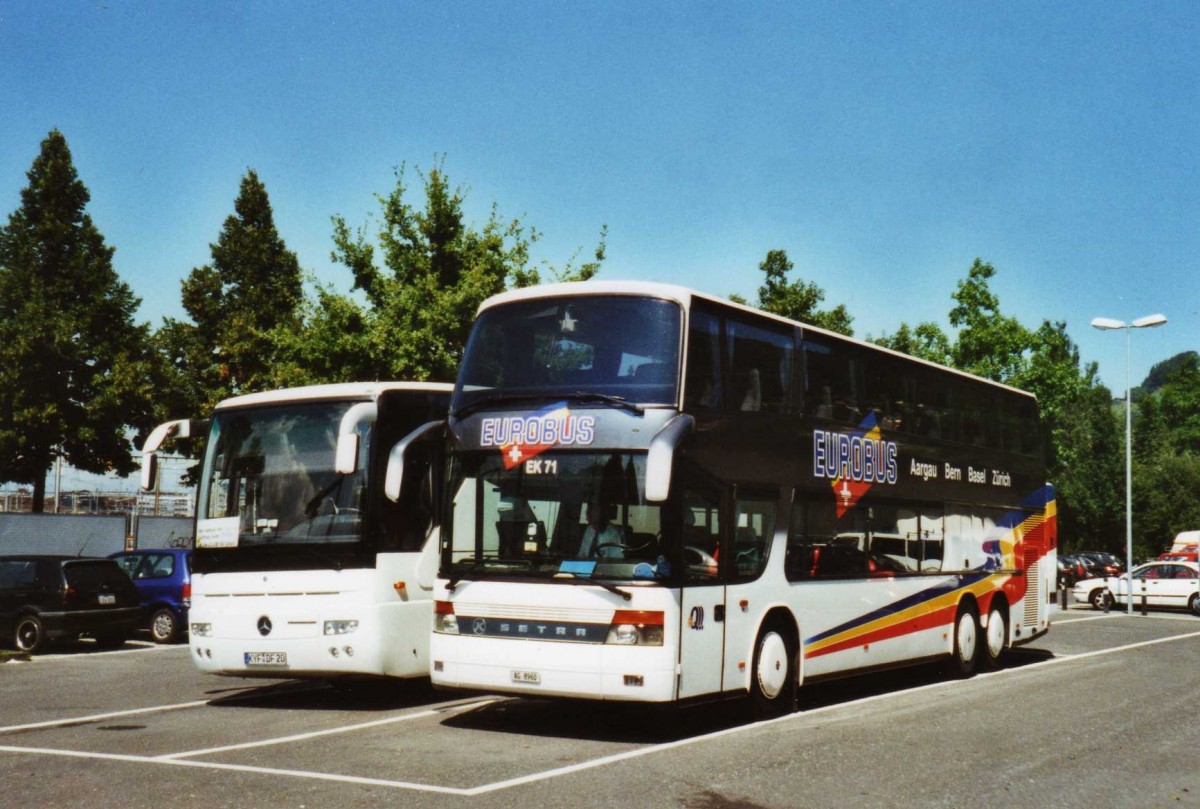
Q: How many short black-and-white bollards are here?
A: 3